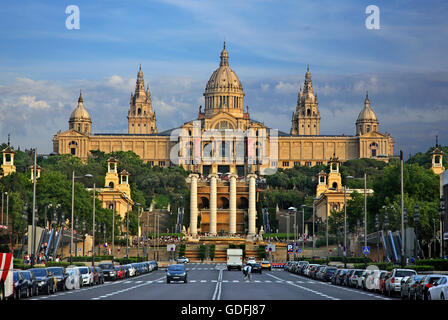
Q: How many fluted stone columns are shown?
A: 4